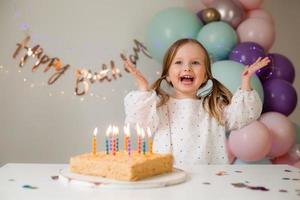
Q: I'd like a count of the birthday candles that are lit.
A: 10